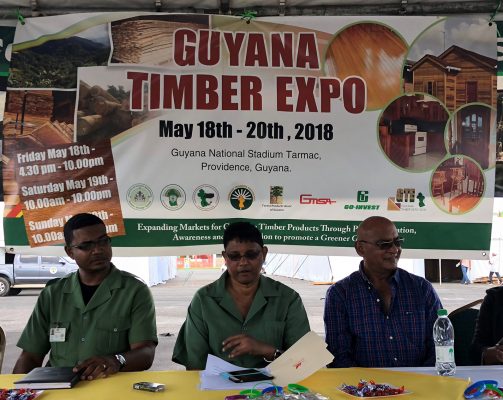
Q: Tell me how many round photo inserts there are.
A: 5